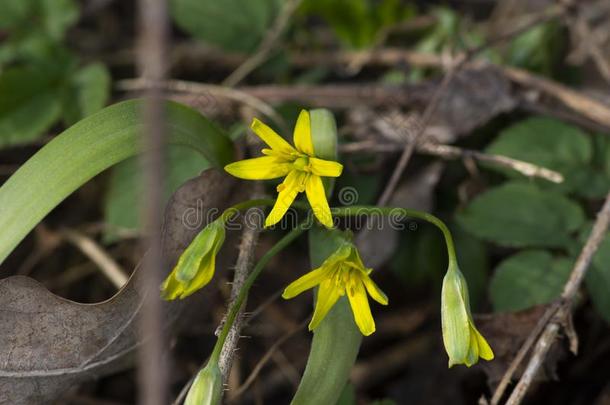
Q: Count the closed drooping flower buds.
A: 3